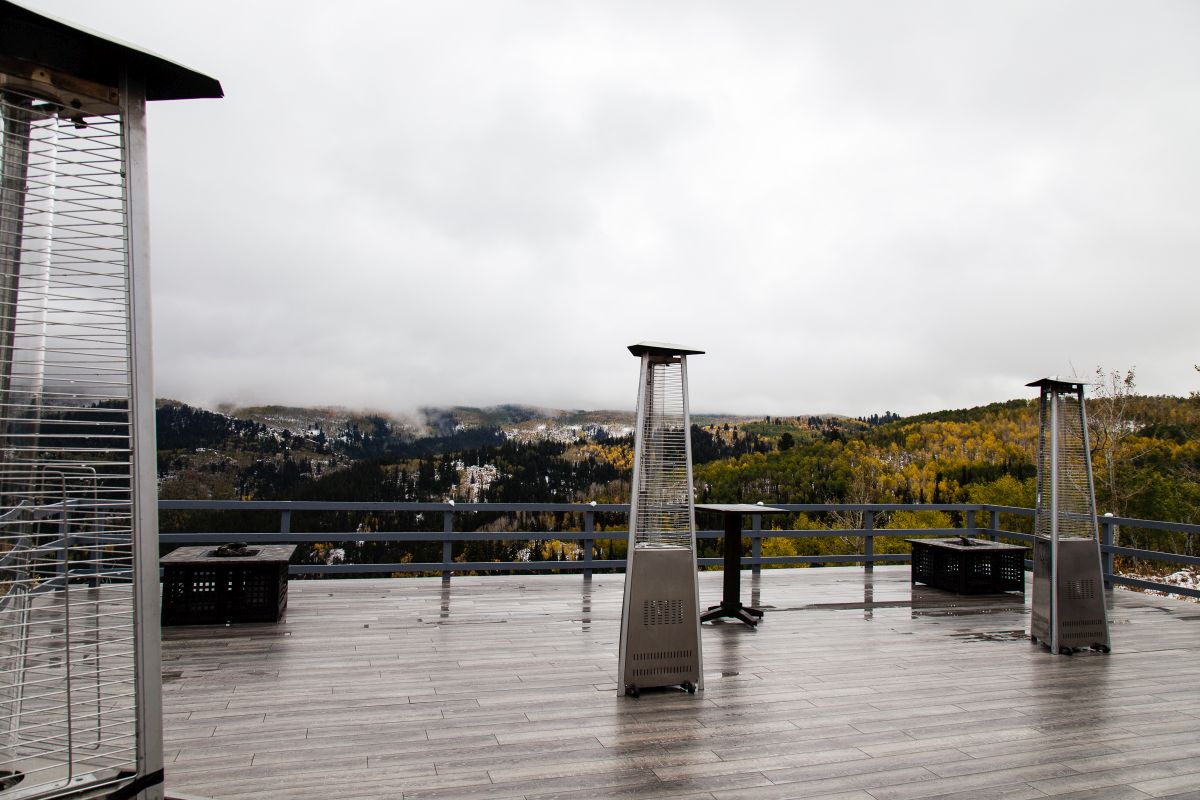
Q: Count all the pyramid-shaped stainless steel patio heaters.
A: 3